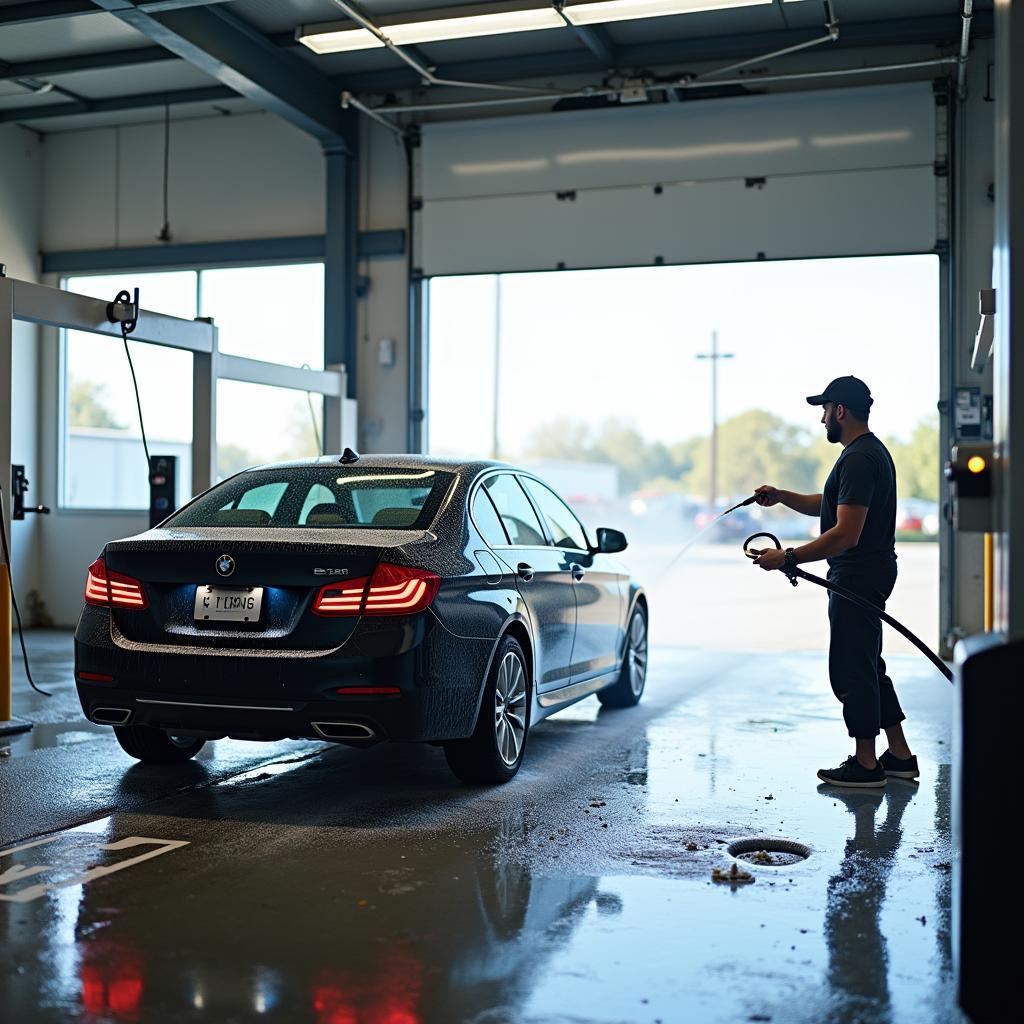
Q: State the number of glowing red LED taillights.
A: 2